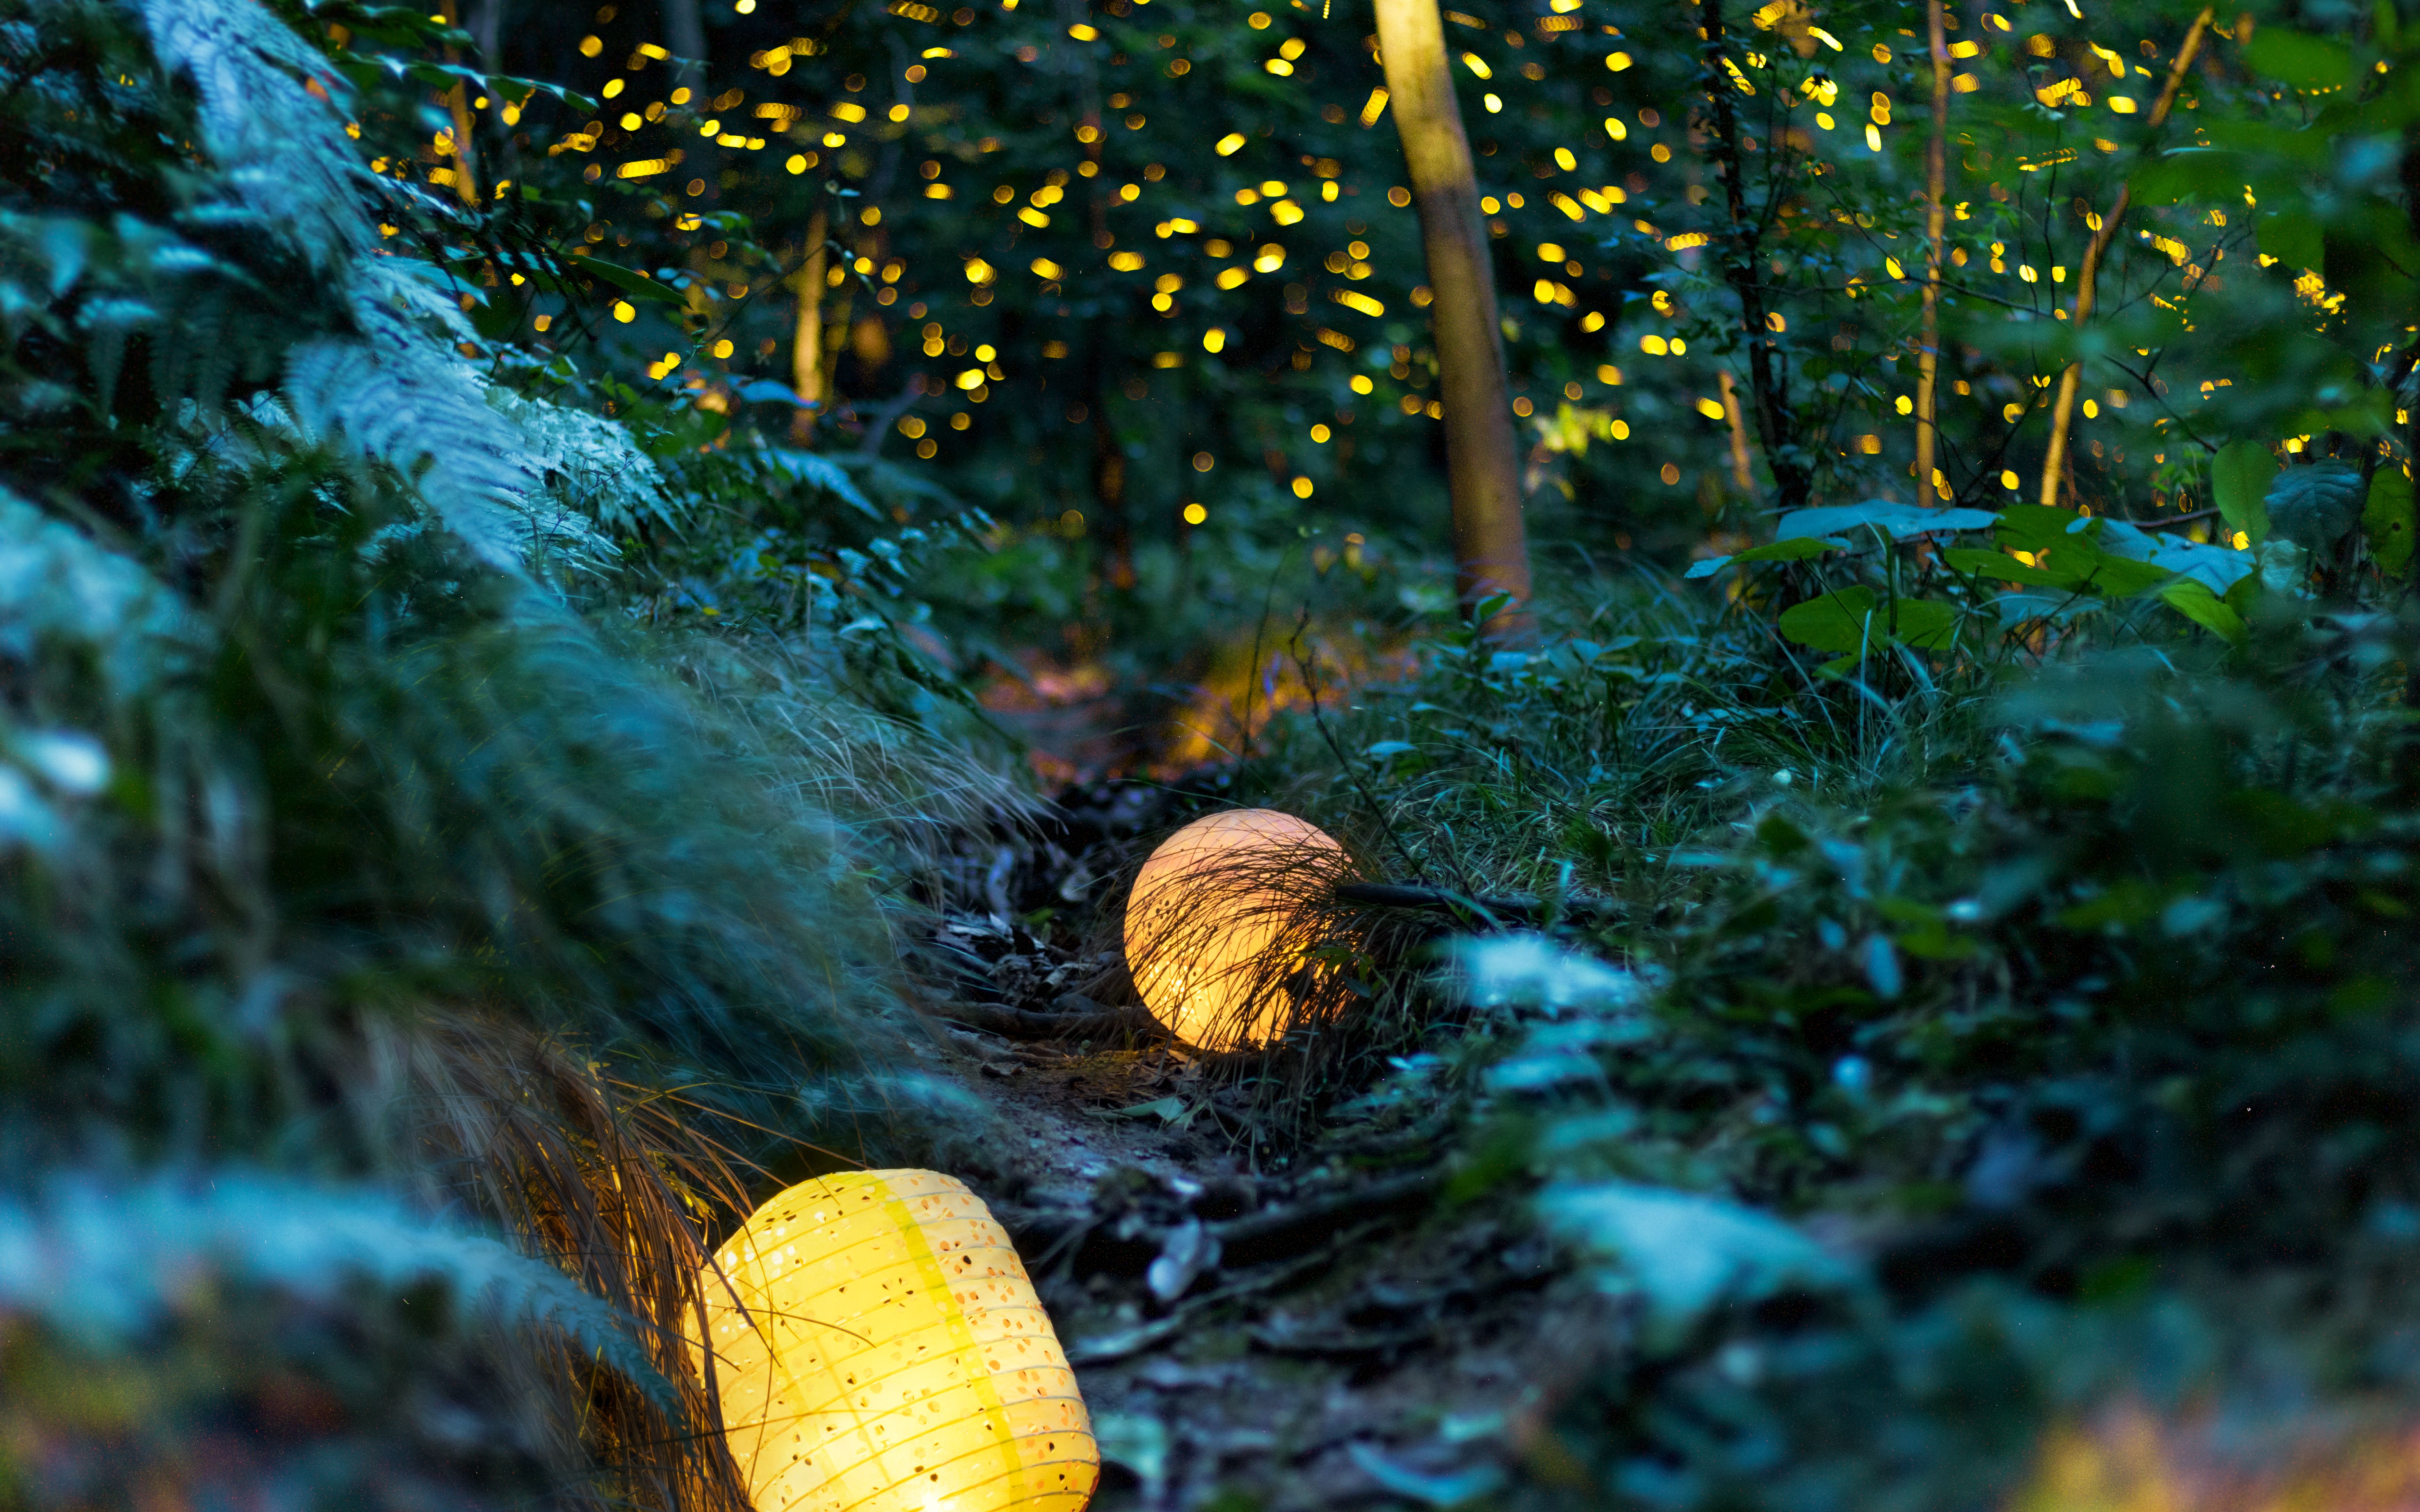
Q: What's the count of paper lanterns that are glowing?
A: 2